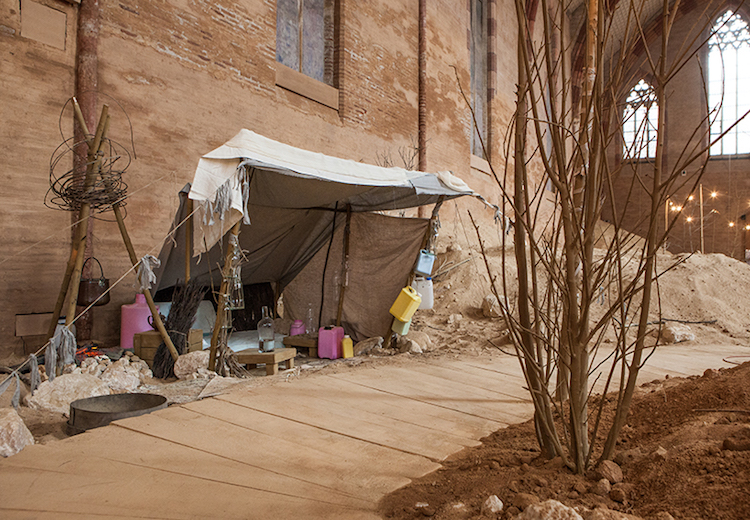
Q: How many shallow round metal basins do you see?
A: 1